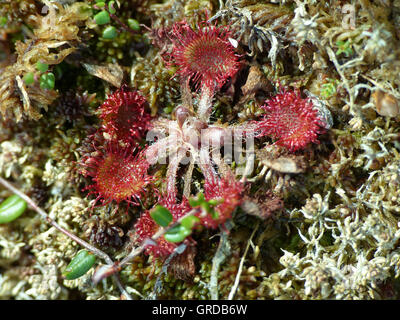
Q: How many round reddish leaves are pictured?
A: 6